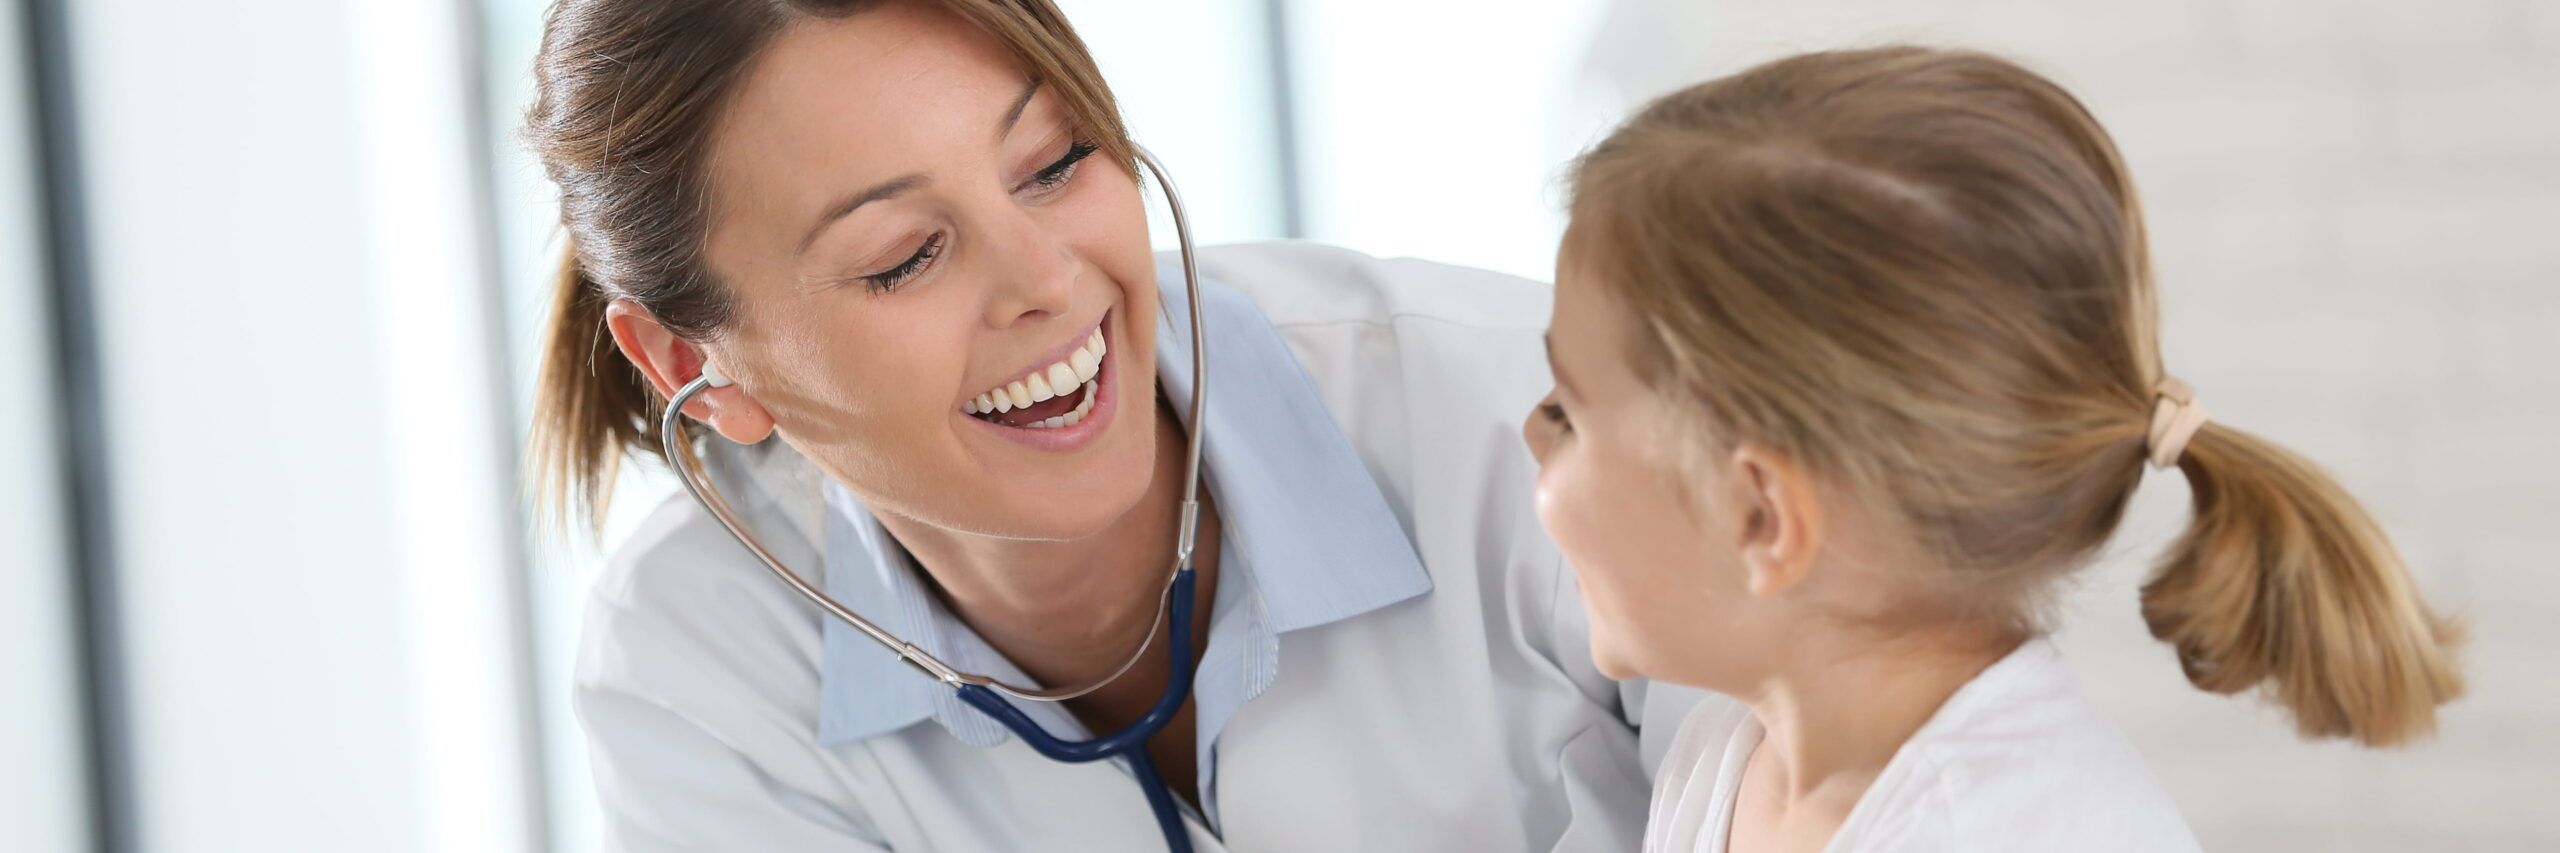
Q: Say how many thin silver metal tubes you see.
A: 2